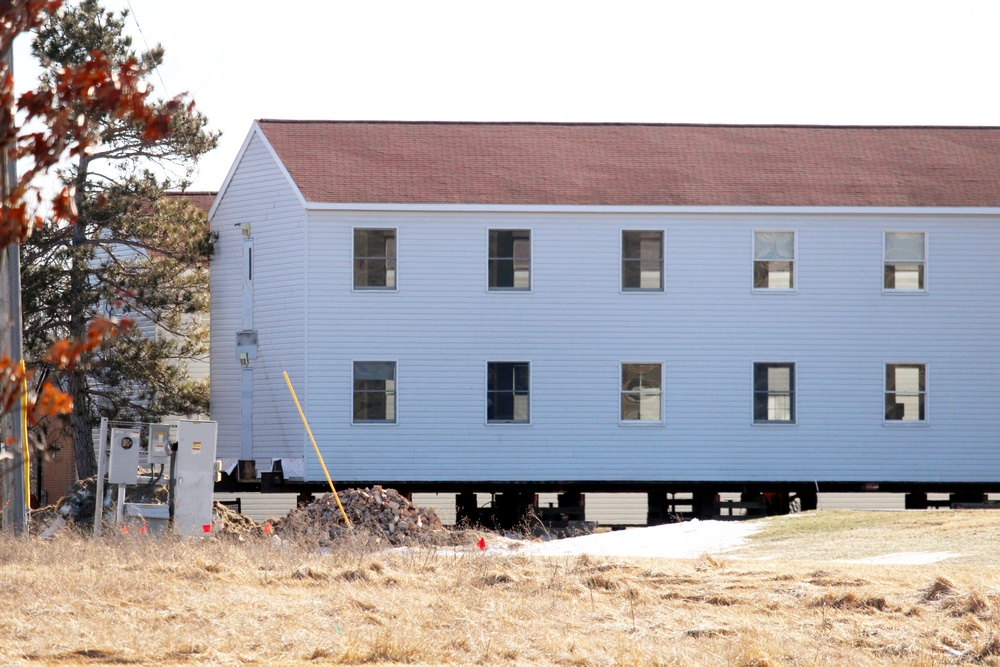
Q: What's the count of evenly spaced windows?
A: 10